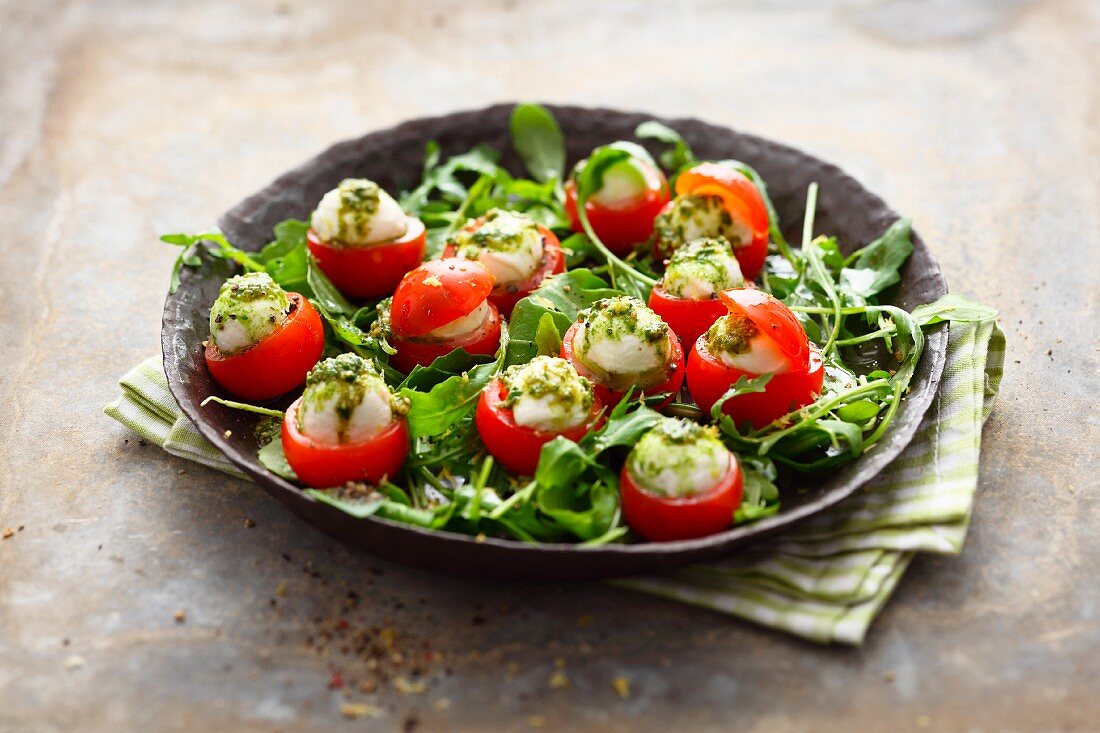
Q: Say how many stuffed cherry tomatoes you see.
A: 12